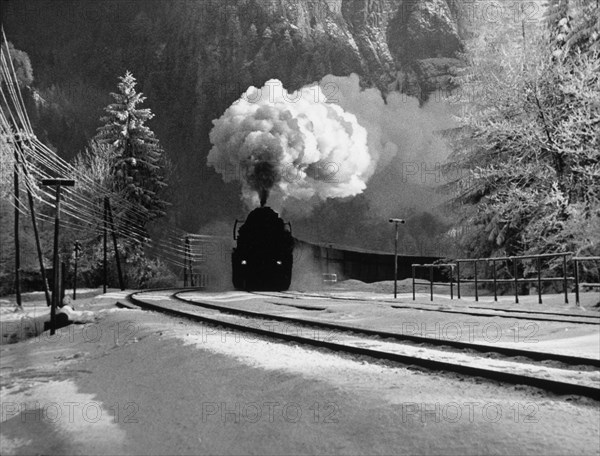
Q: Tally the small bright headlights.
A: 2